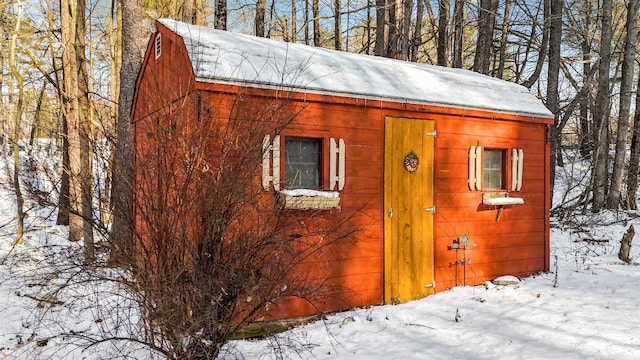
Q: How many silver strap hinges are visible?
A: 3